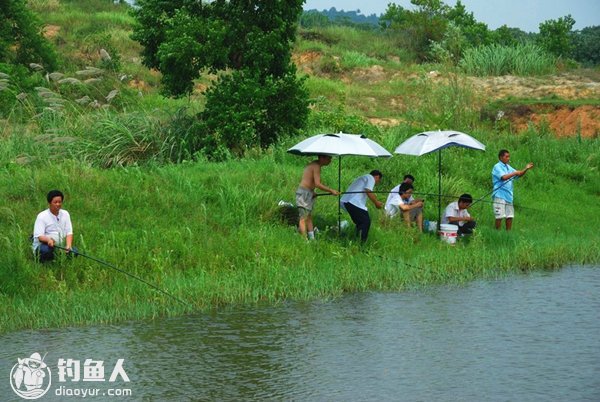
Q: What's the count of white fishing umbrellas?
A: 2